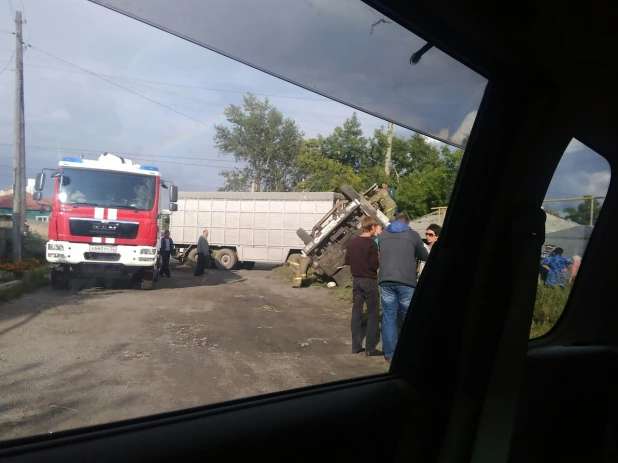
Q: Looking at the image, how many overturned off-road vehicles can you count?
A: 1